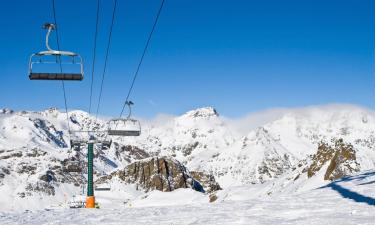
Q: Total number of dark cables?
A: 4